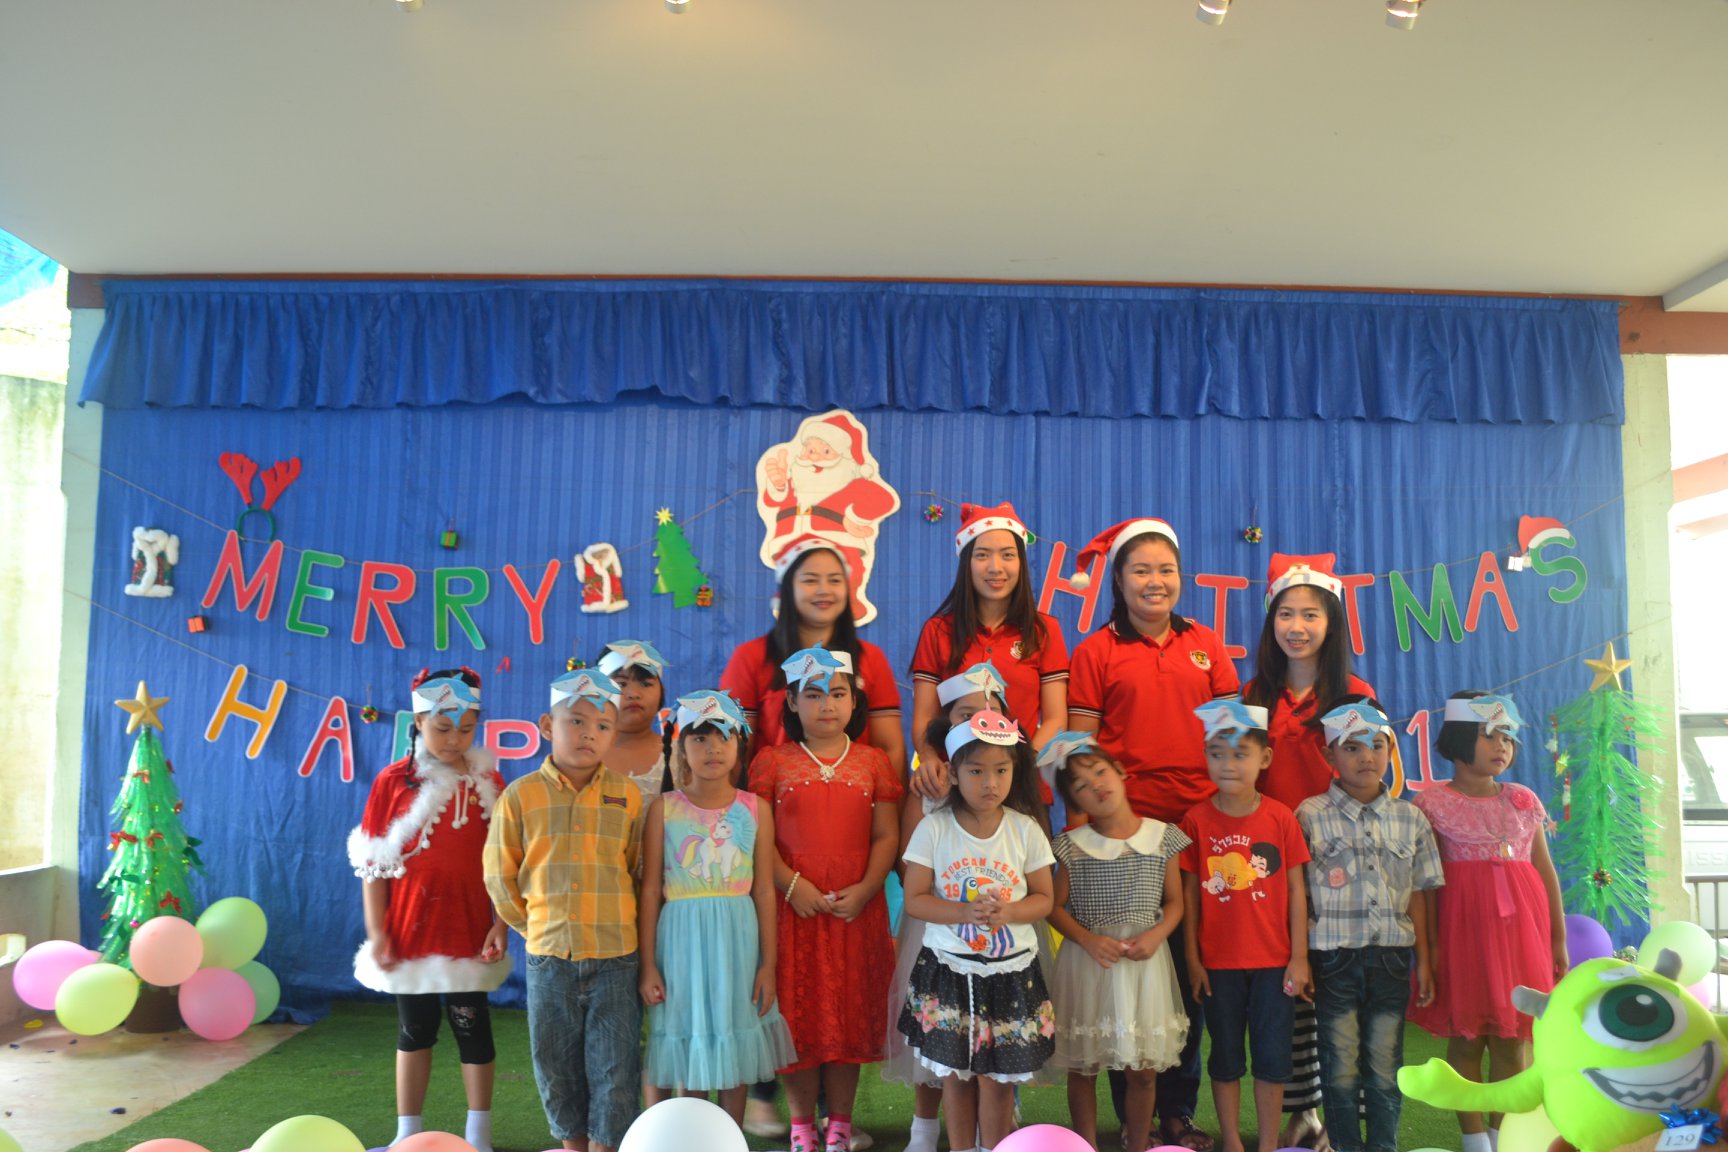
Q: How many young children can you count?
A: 11